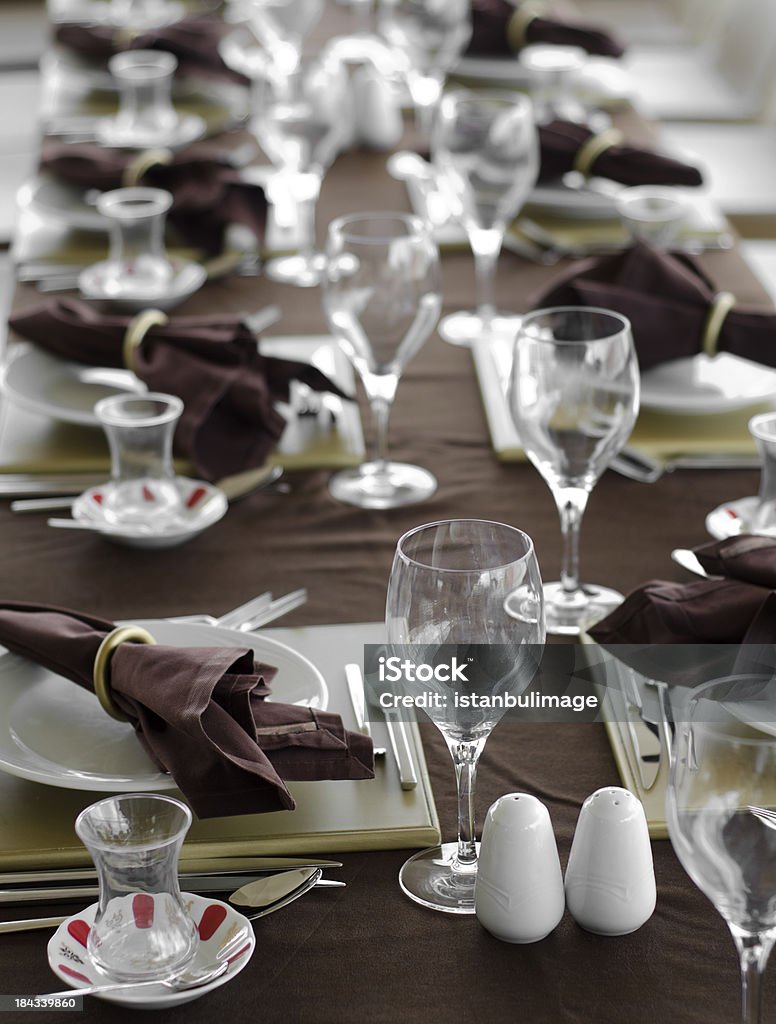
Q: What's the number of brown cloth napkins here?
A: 8